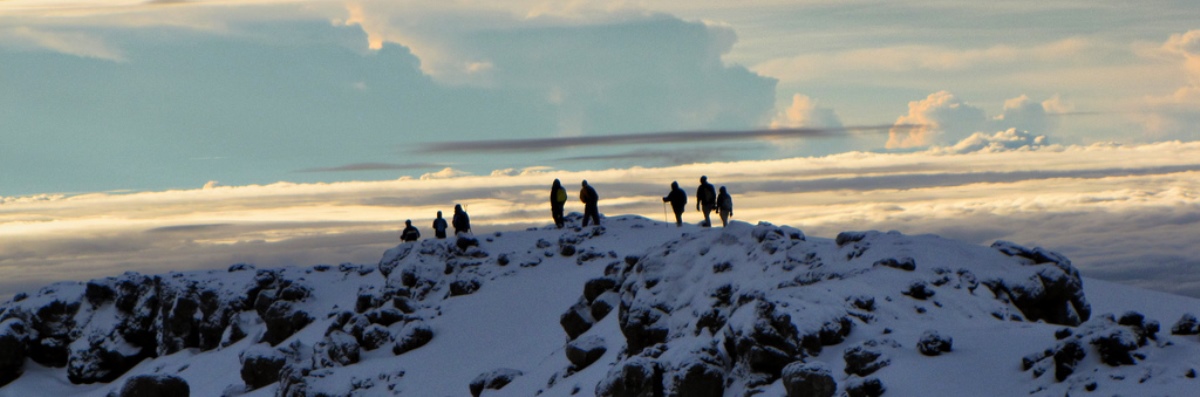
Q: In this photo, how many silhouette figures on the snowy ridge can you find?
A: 8